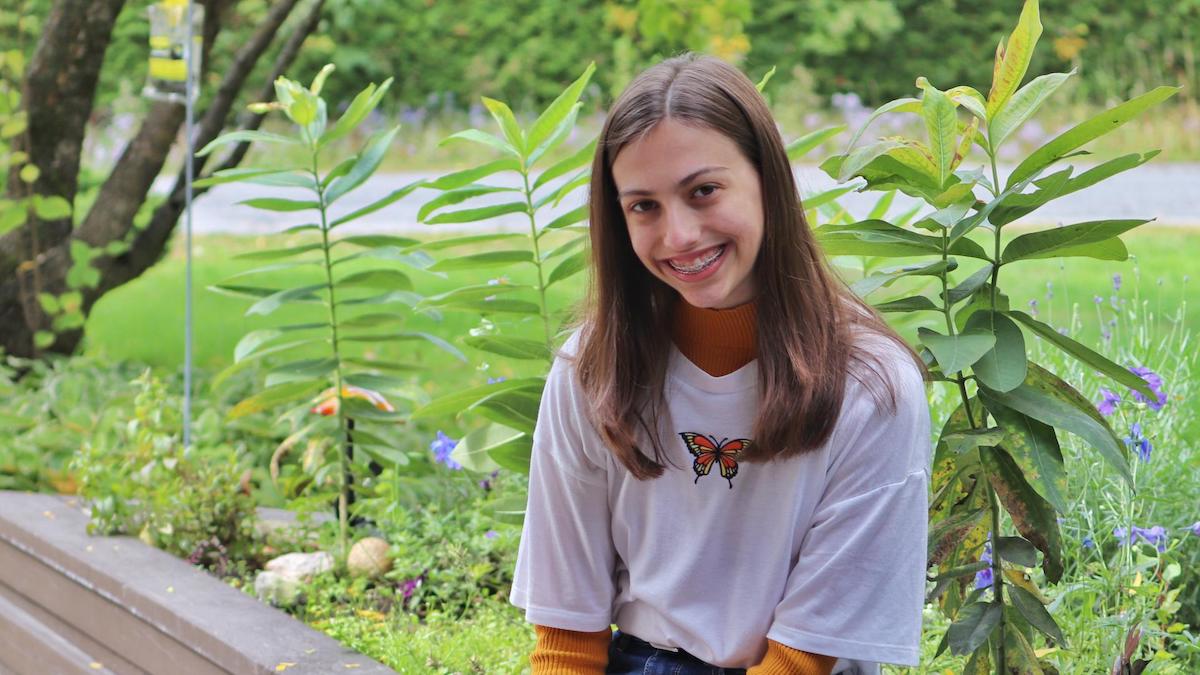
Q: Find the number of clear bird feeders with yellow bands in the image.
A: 1